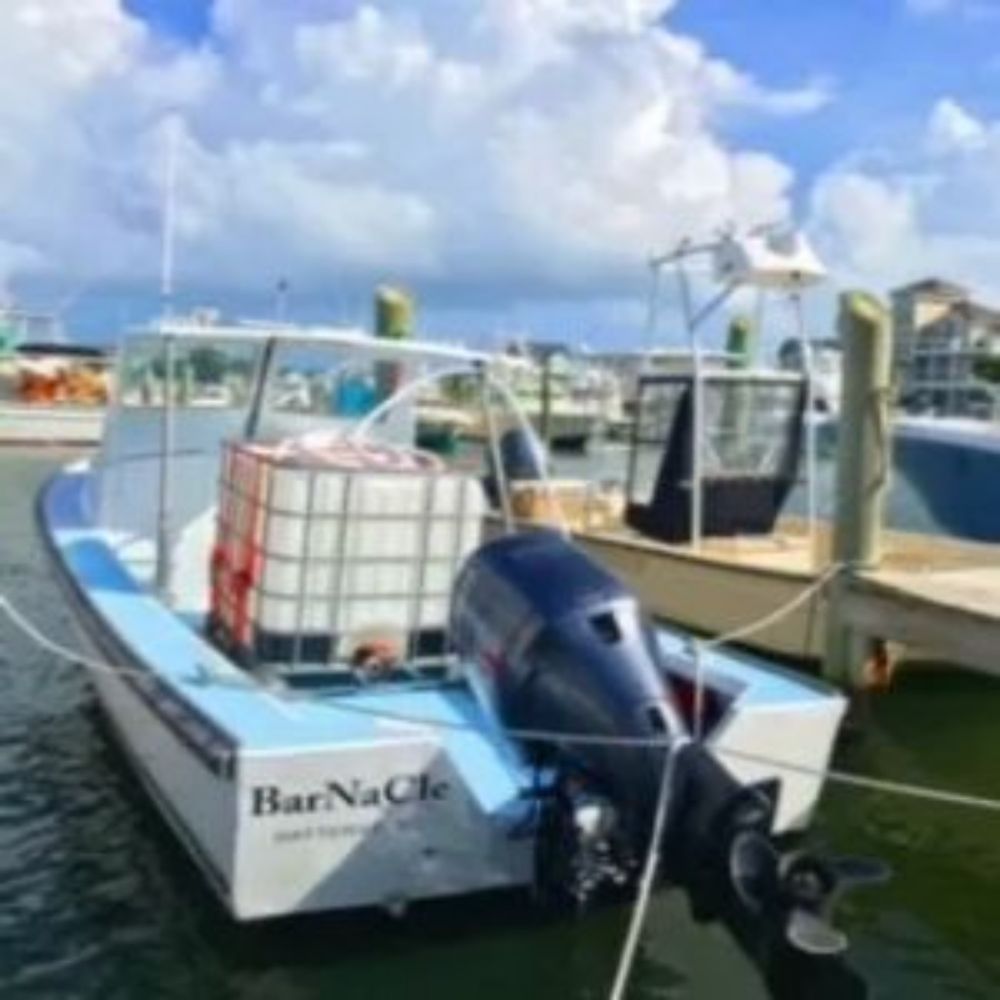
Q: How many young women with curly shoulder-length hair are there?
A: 0